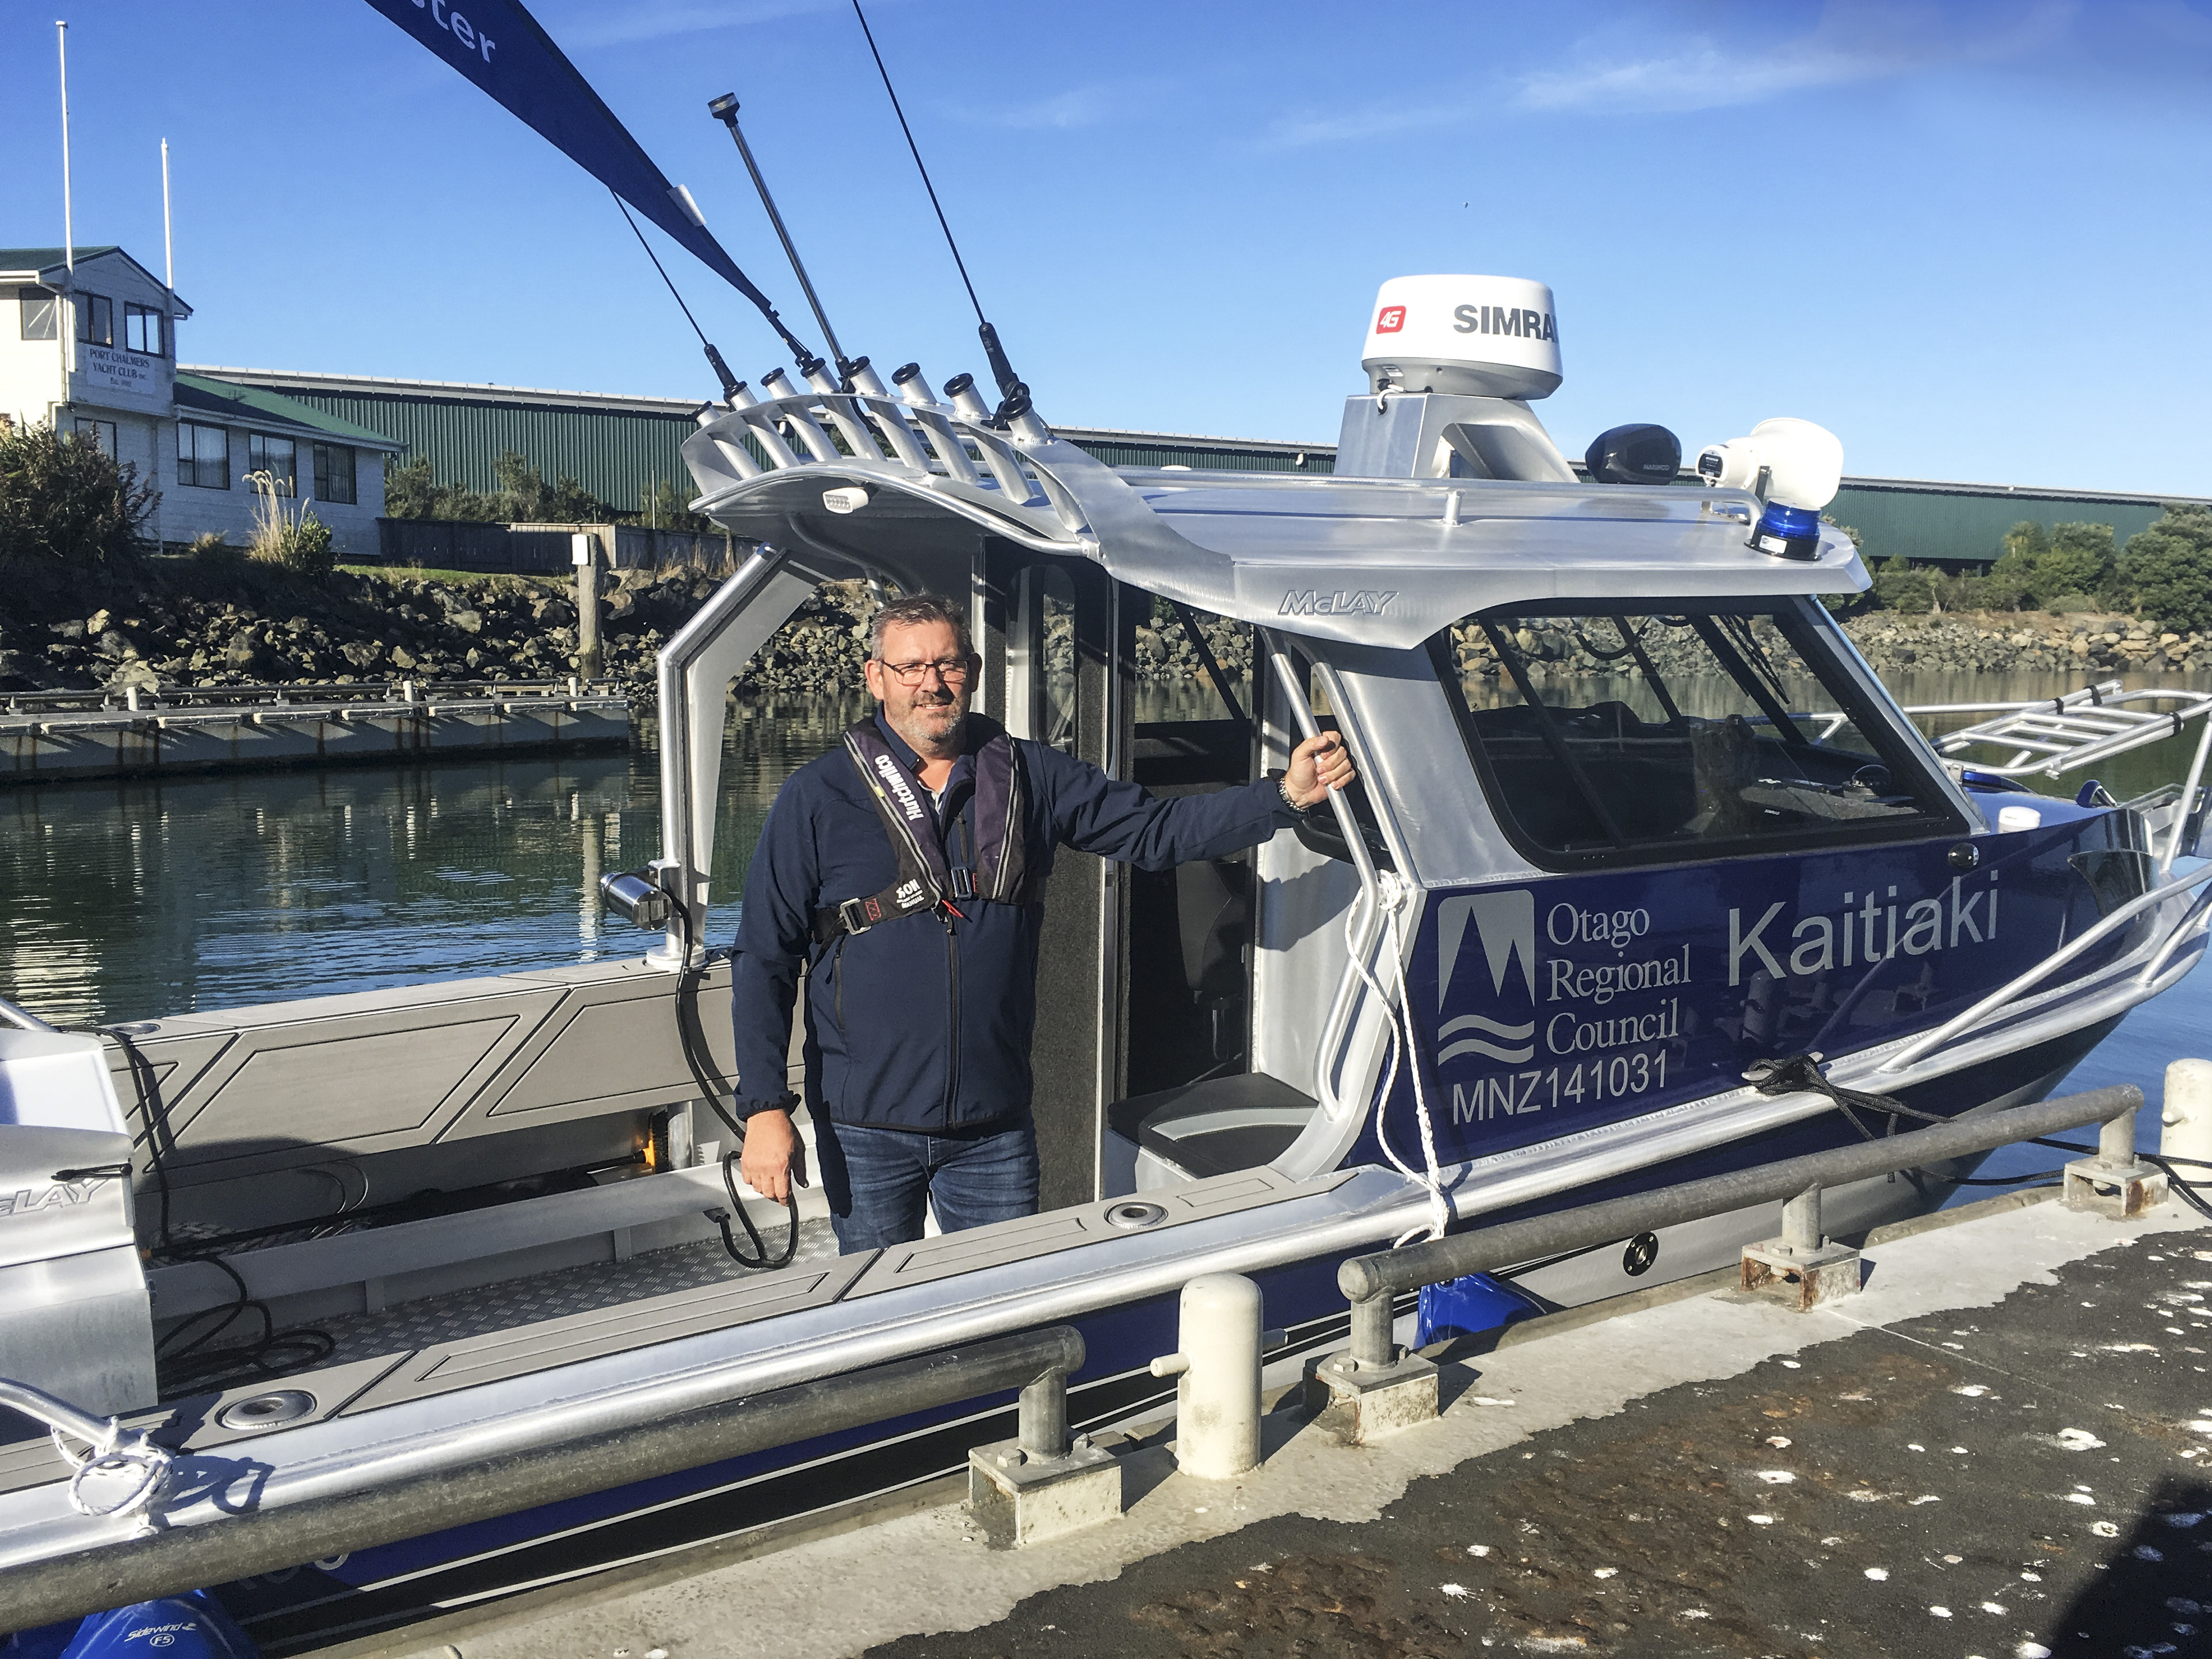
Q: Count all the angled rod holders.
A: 8